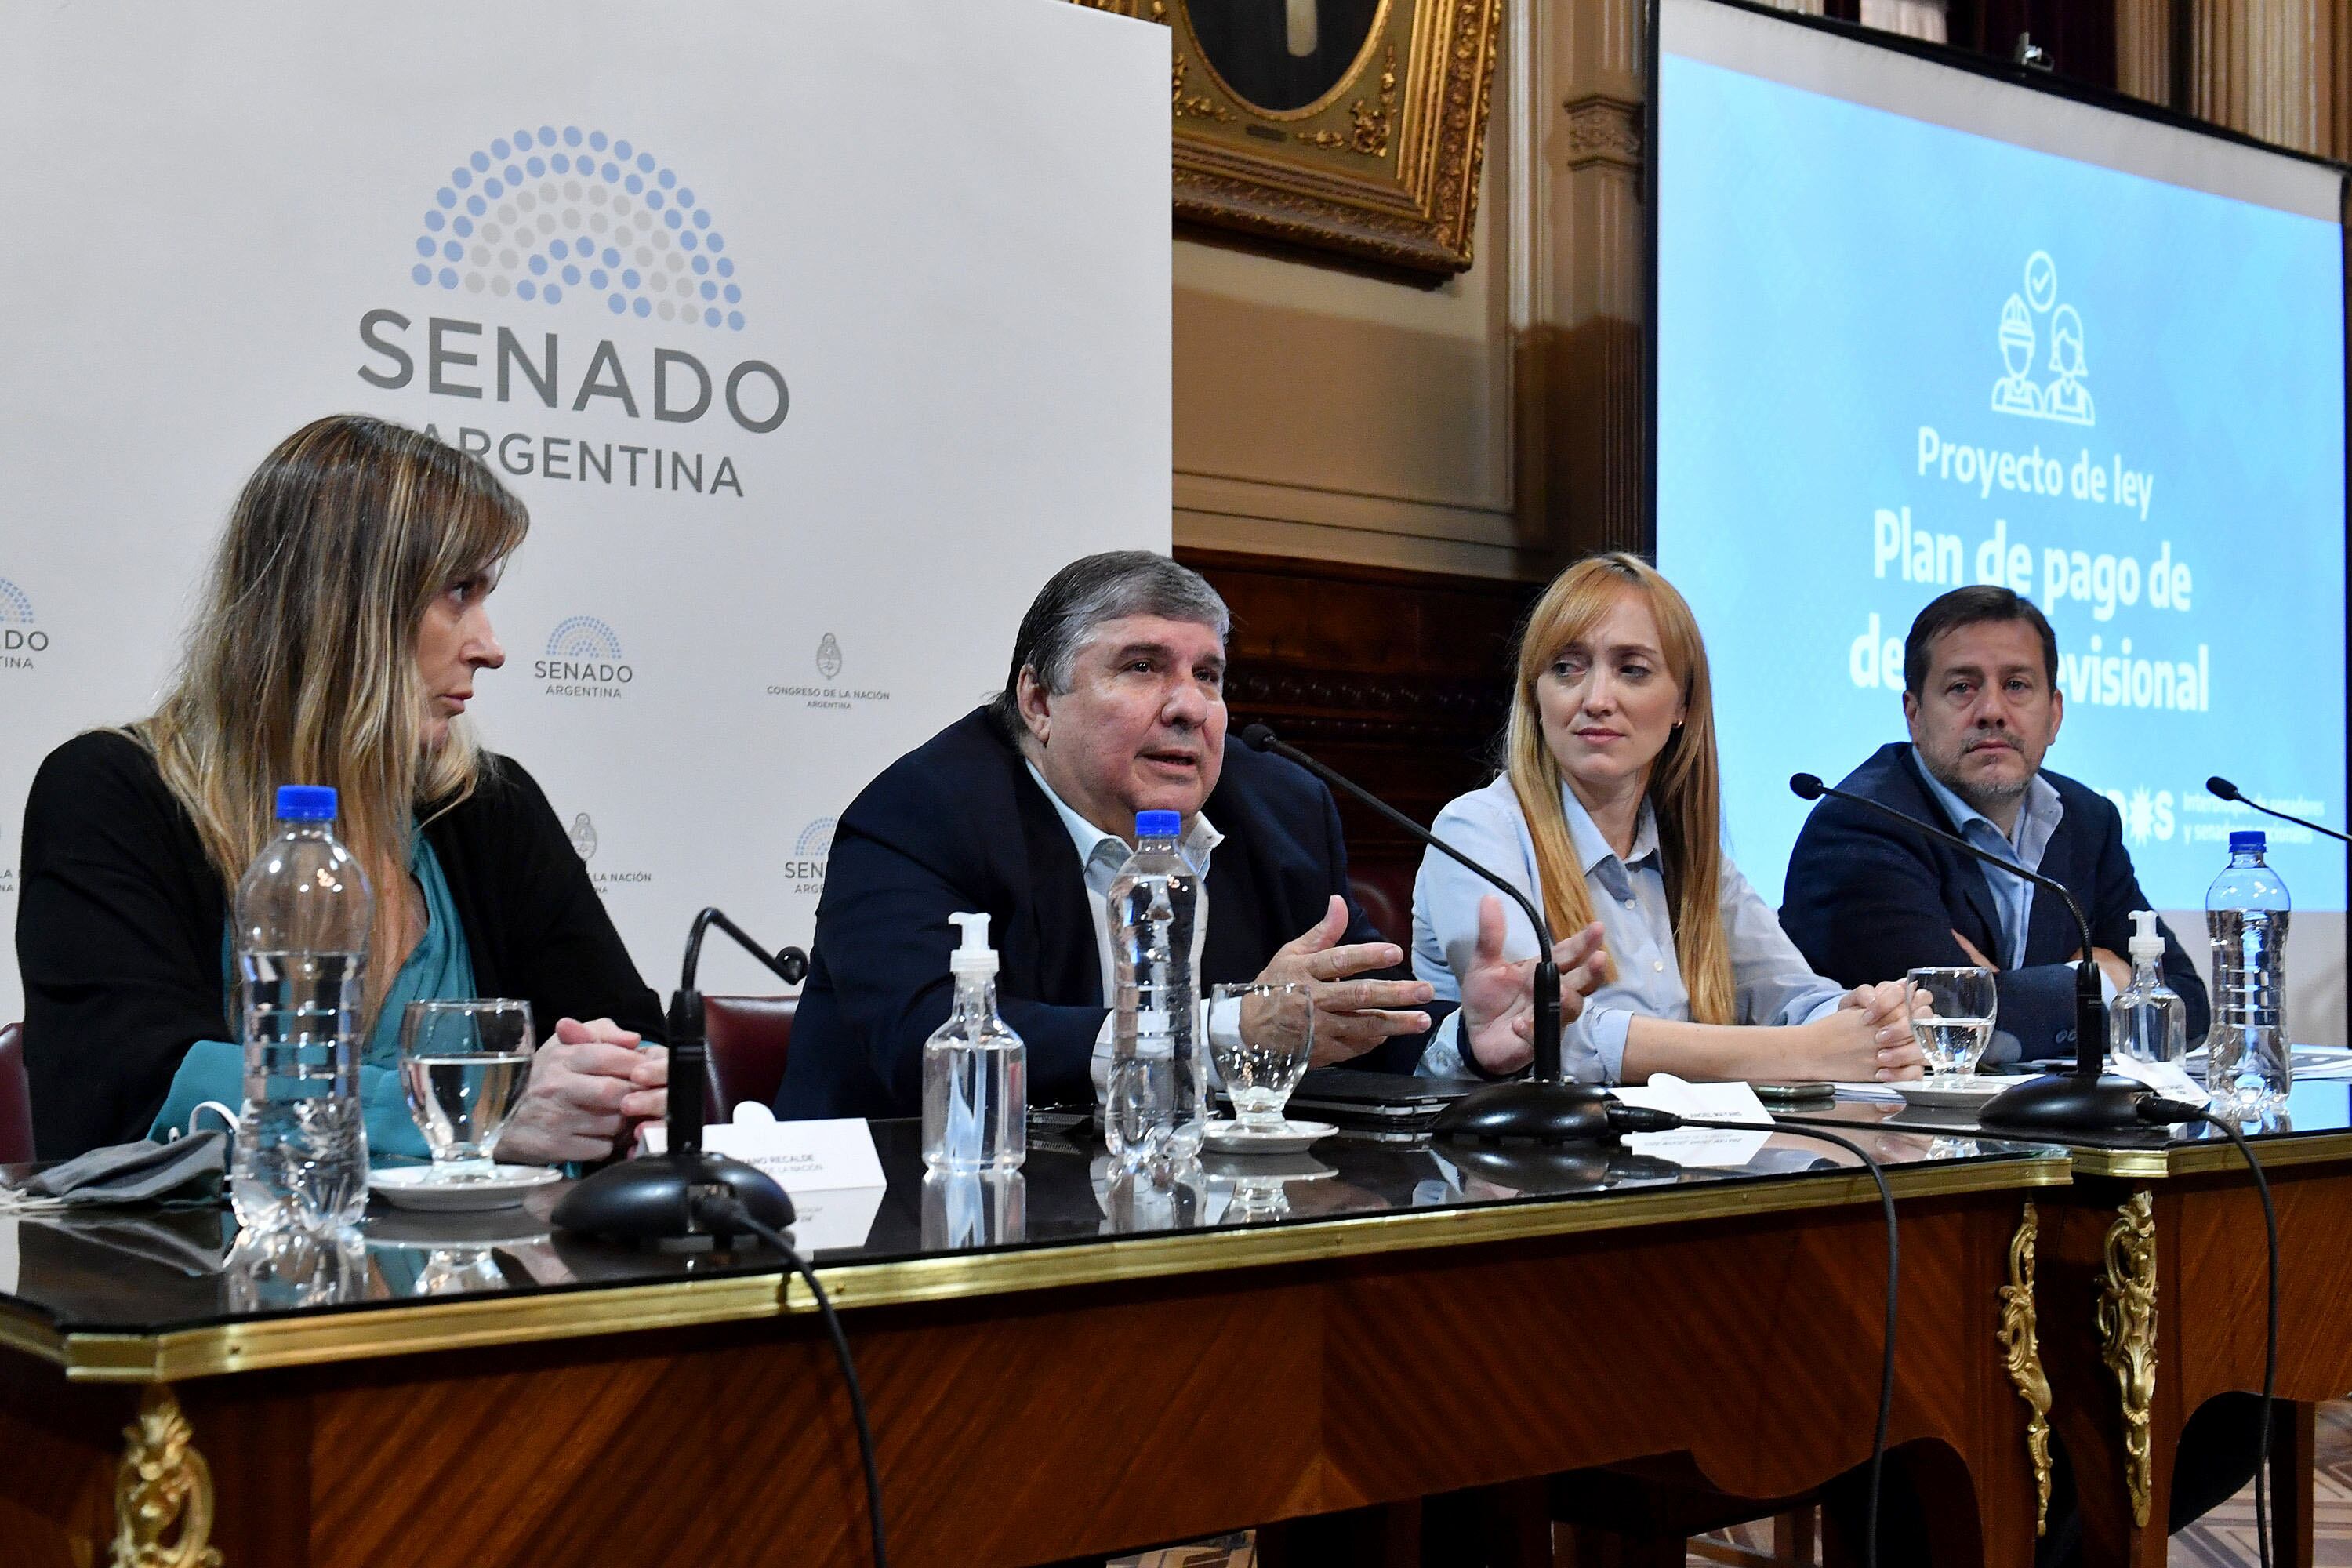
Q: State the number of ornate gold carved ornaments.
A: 3